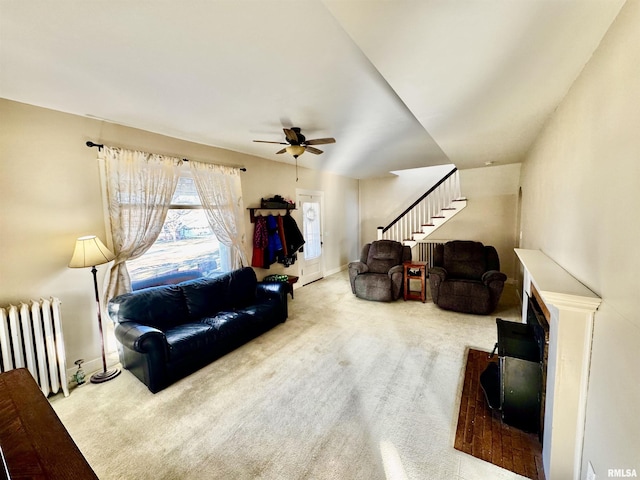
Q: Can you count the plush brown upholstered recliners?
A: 2